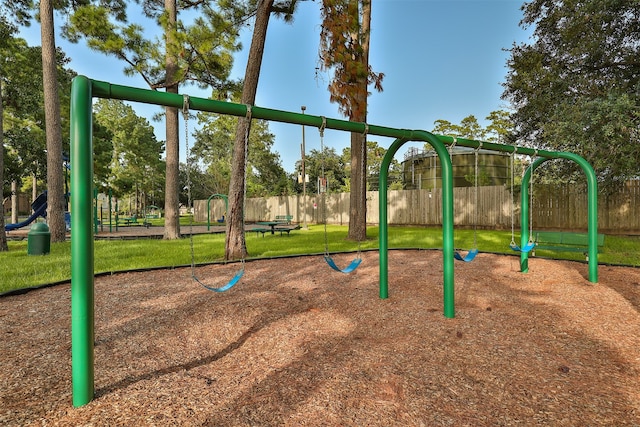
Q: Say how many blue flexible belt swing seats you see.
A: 4